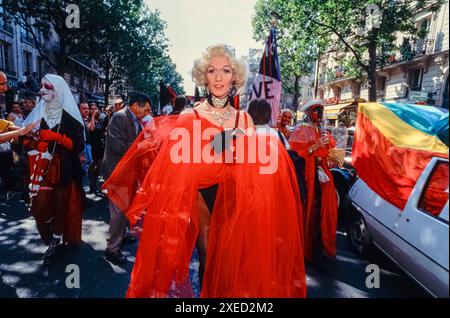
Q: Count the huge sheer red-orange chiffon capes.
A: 1